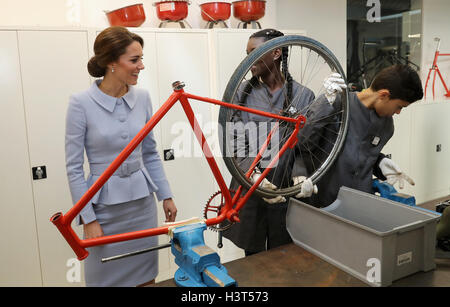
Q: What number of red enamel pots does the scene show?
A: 4